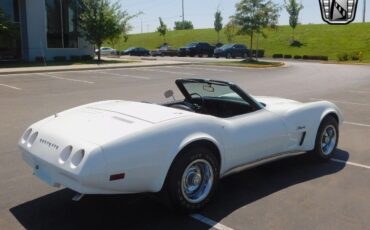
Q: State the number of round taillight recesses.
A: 4